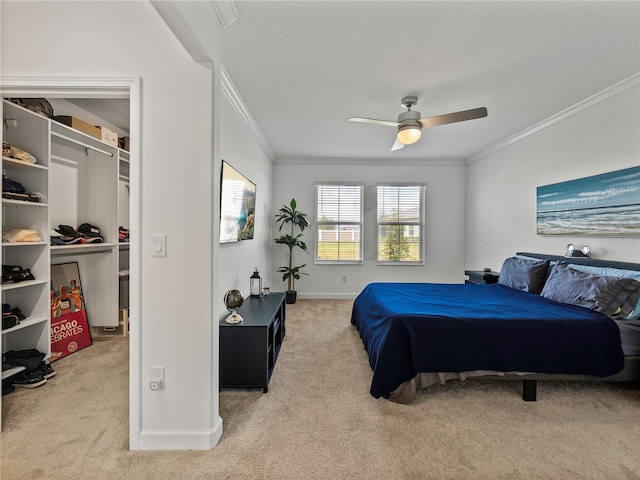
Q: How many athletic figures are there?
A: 3